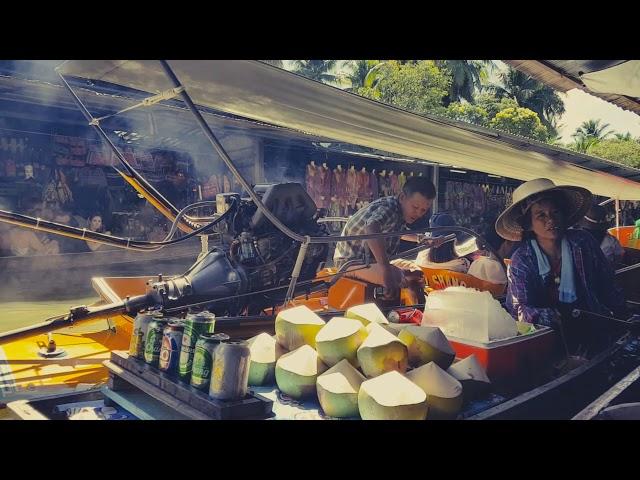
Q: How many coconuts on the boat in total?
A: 11